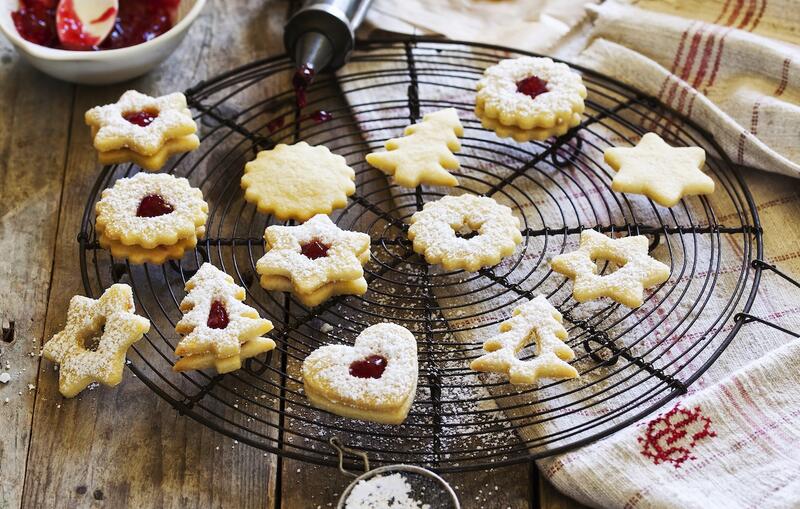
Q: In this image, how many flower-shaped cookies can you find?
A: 4